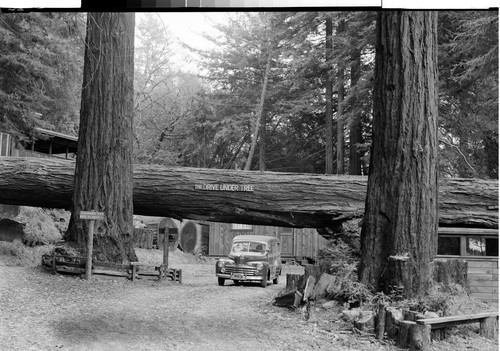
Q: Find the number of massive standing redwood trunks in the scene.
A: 2